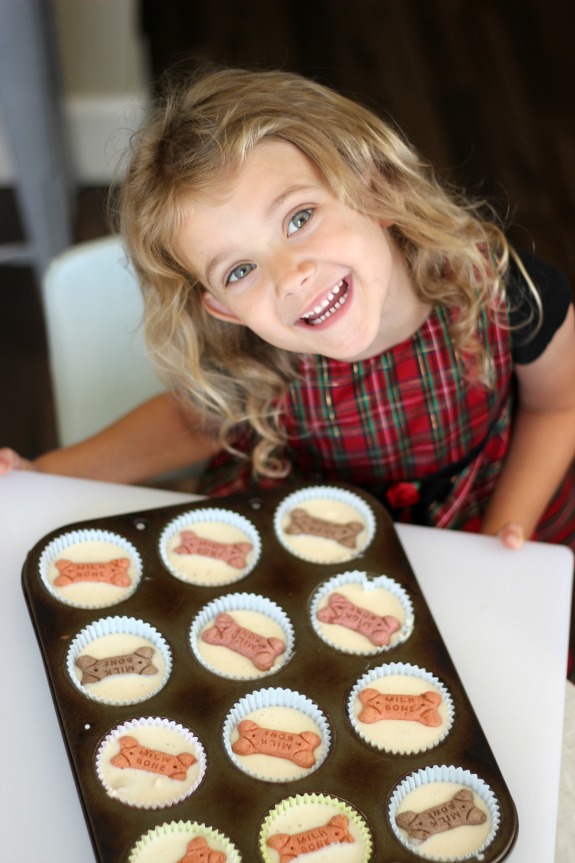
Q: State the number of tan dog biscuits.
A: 3